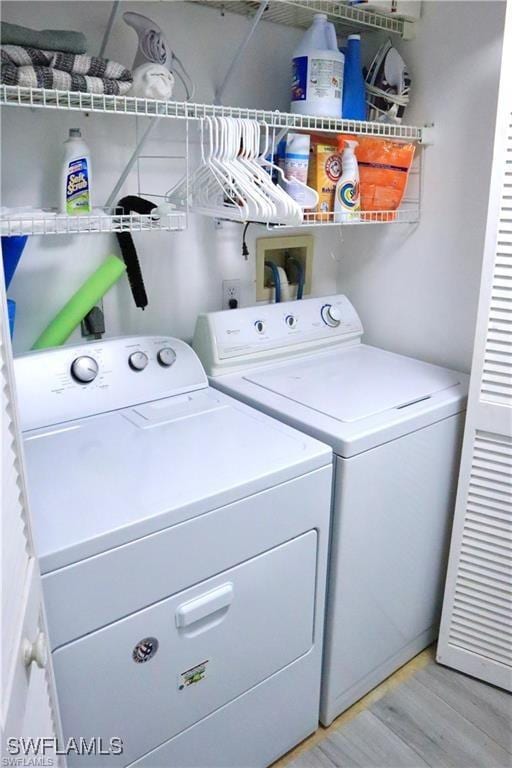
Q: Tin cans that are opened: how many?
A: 0